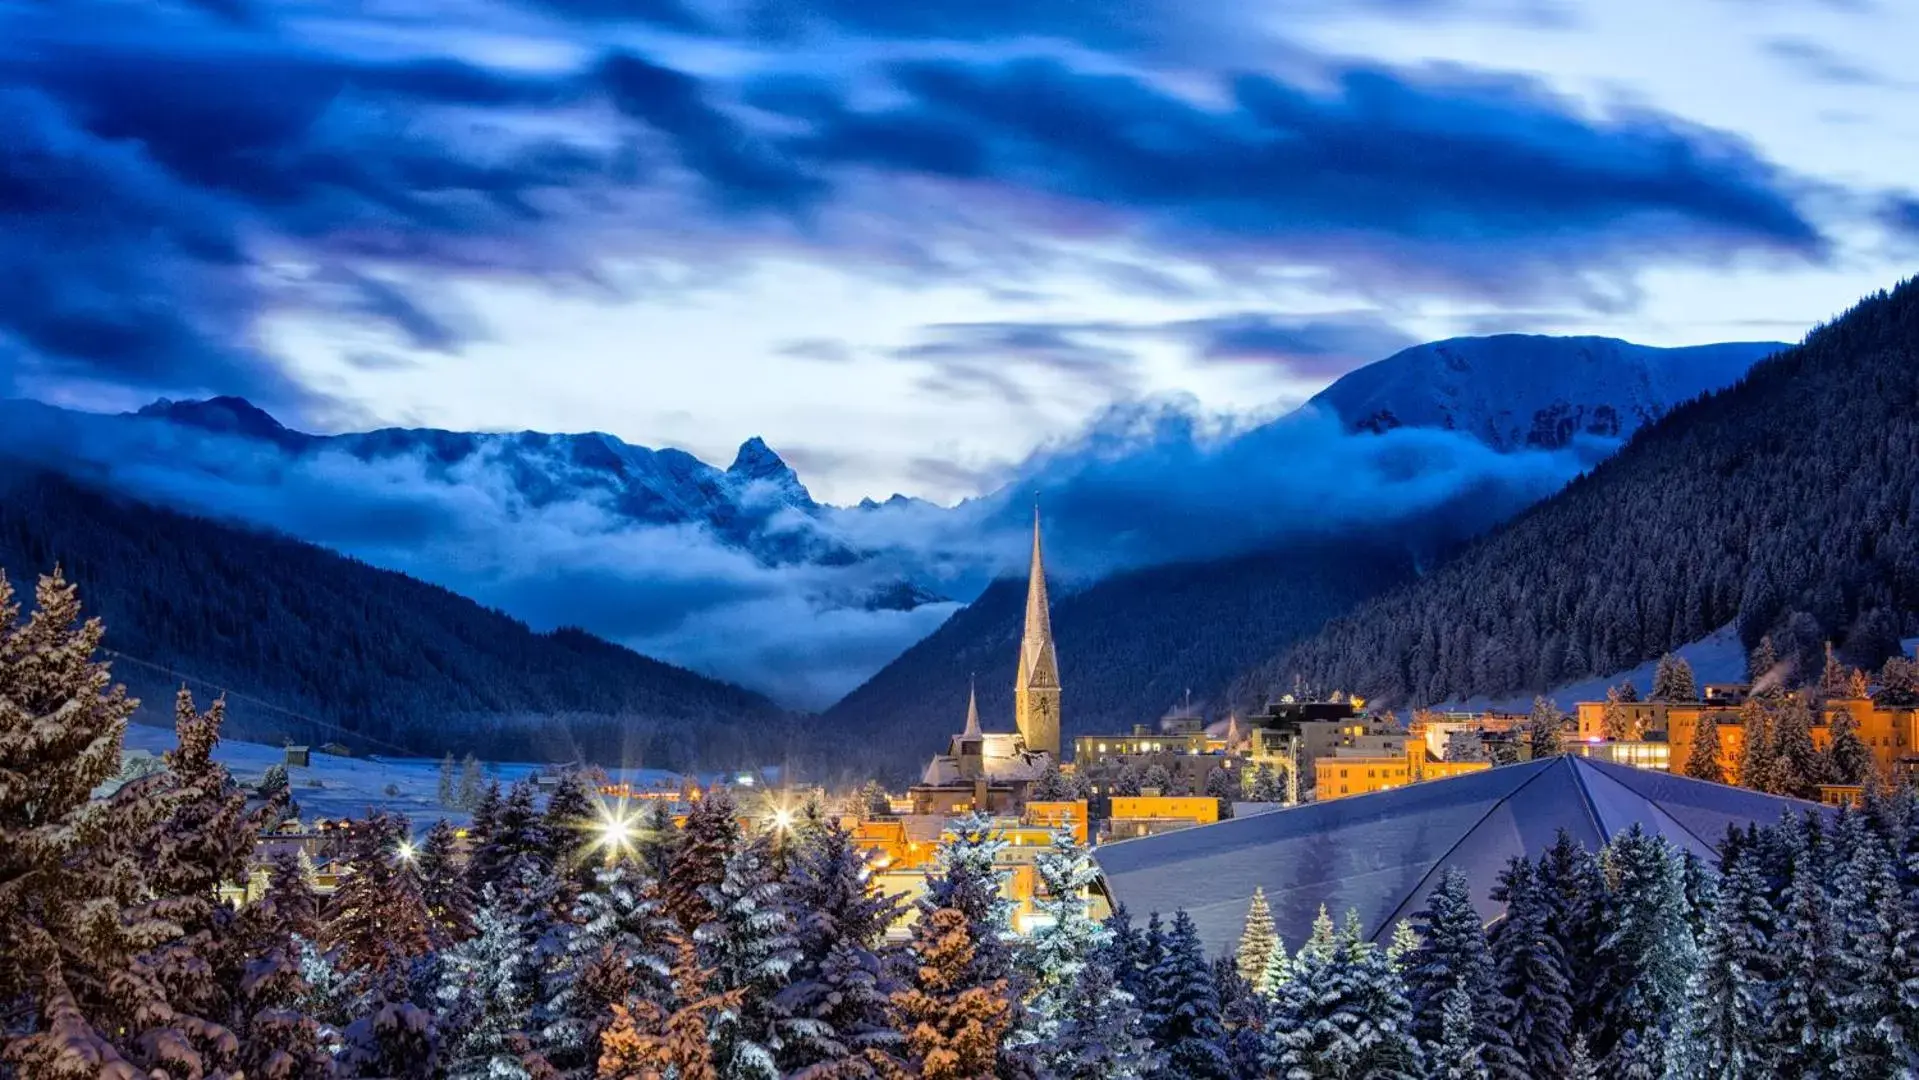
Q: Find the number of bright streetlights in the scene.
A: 3